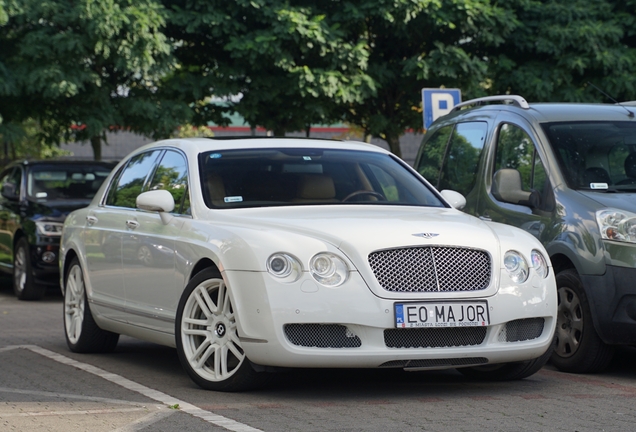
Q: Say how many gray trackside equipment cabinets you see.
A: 0